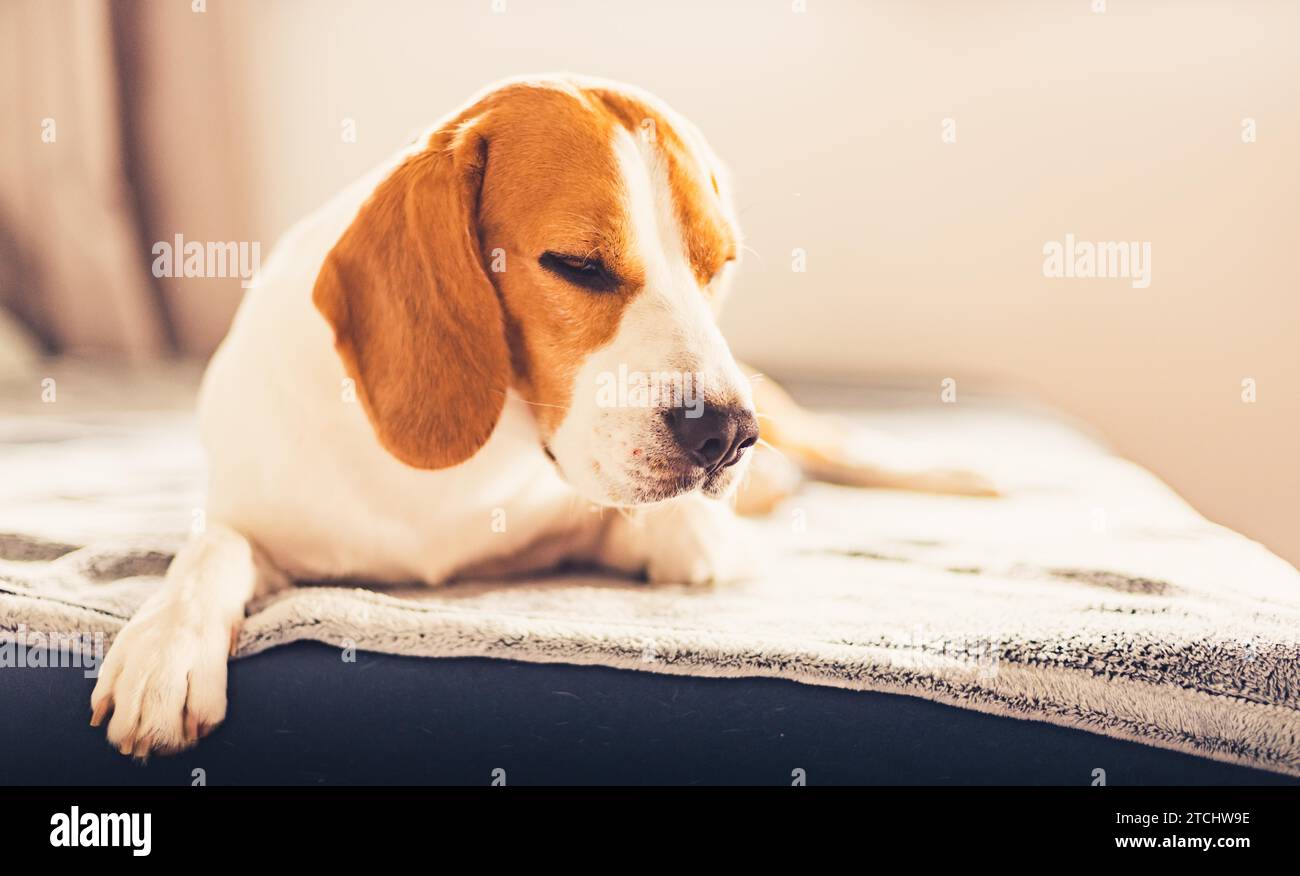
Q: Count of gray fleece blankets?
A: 1